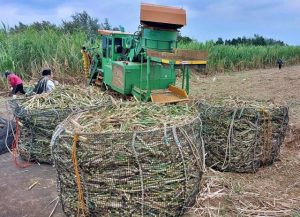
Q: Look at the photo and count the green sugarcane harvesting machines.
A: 1